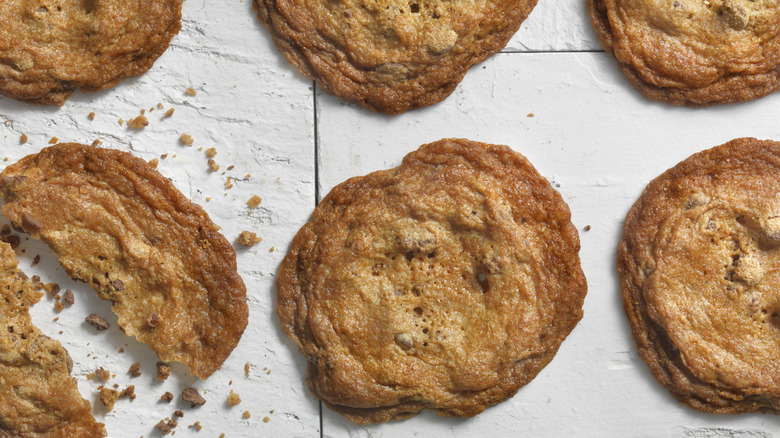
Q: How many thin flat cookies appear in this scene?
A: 6